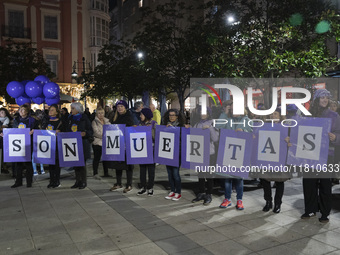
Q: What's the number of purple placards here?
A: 10